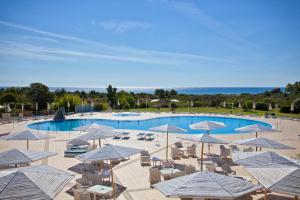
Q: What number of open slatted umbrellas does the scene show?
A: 14